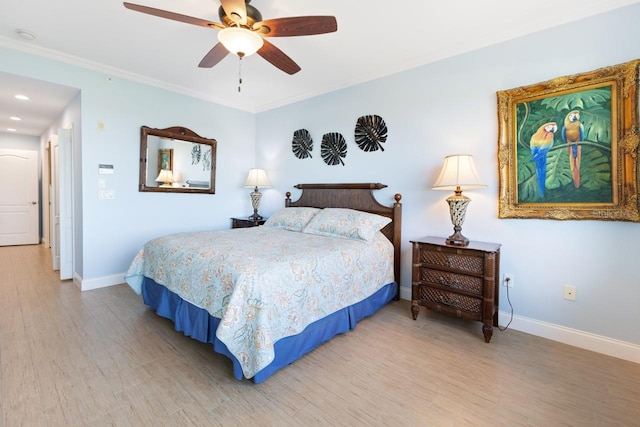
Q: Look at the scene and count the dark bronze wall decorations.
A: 3